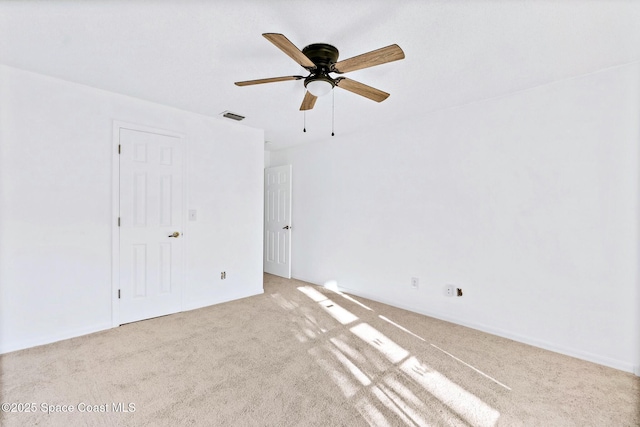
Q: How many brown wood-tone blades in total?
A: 5